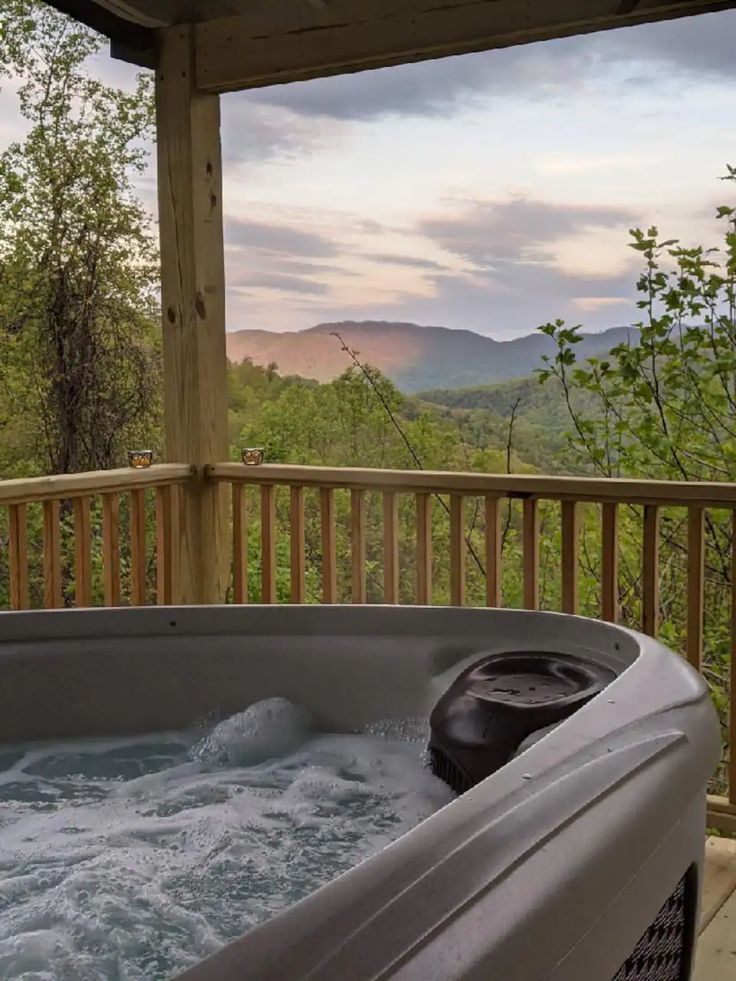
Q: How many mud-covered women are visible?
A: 0